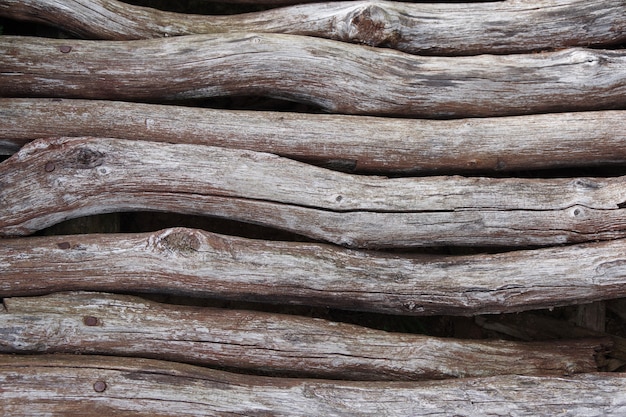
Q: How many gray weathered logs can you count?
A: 7